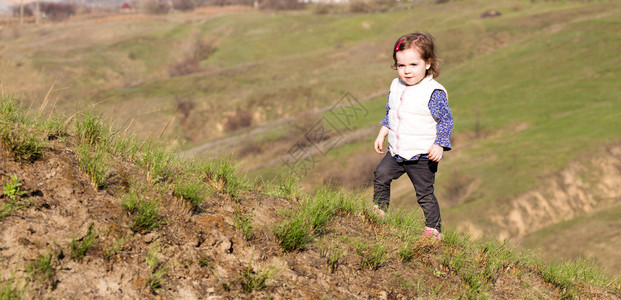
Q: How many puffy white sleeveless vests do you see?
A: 1